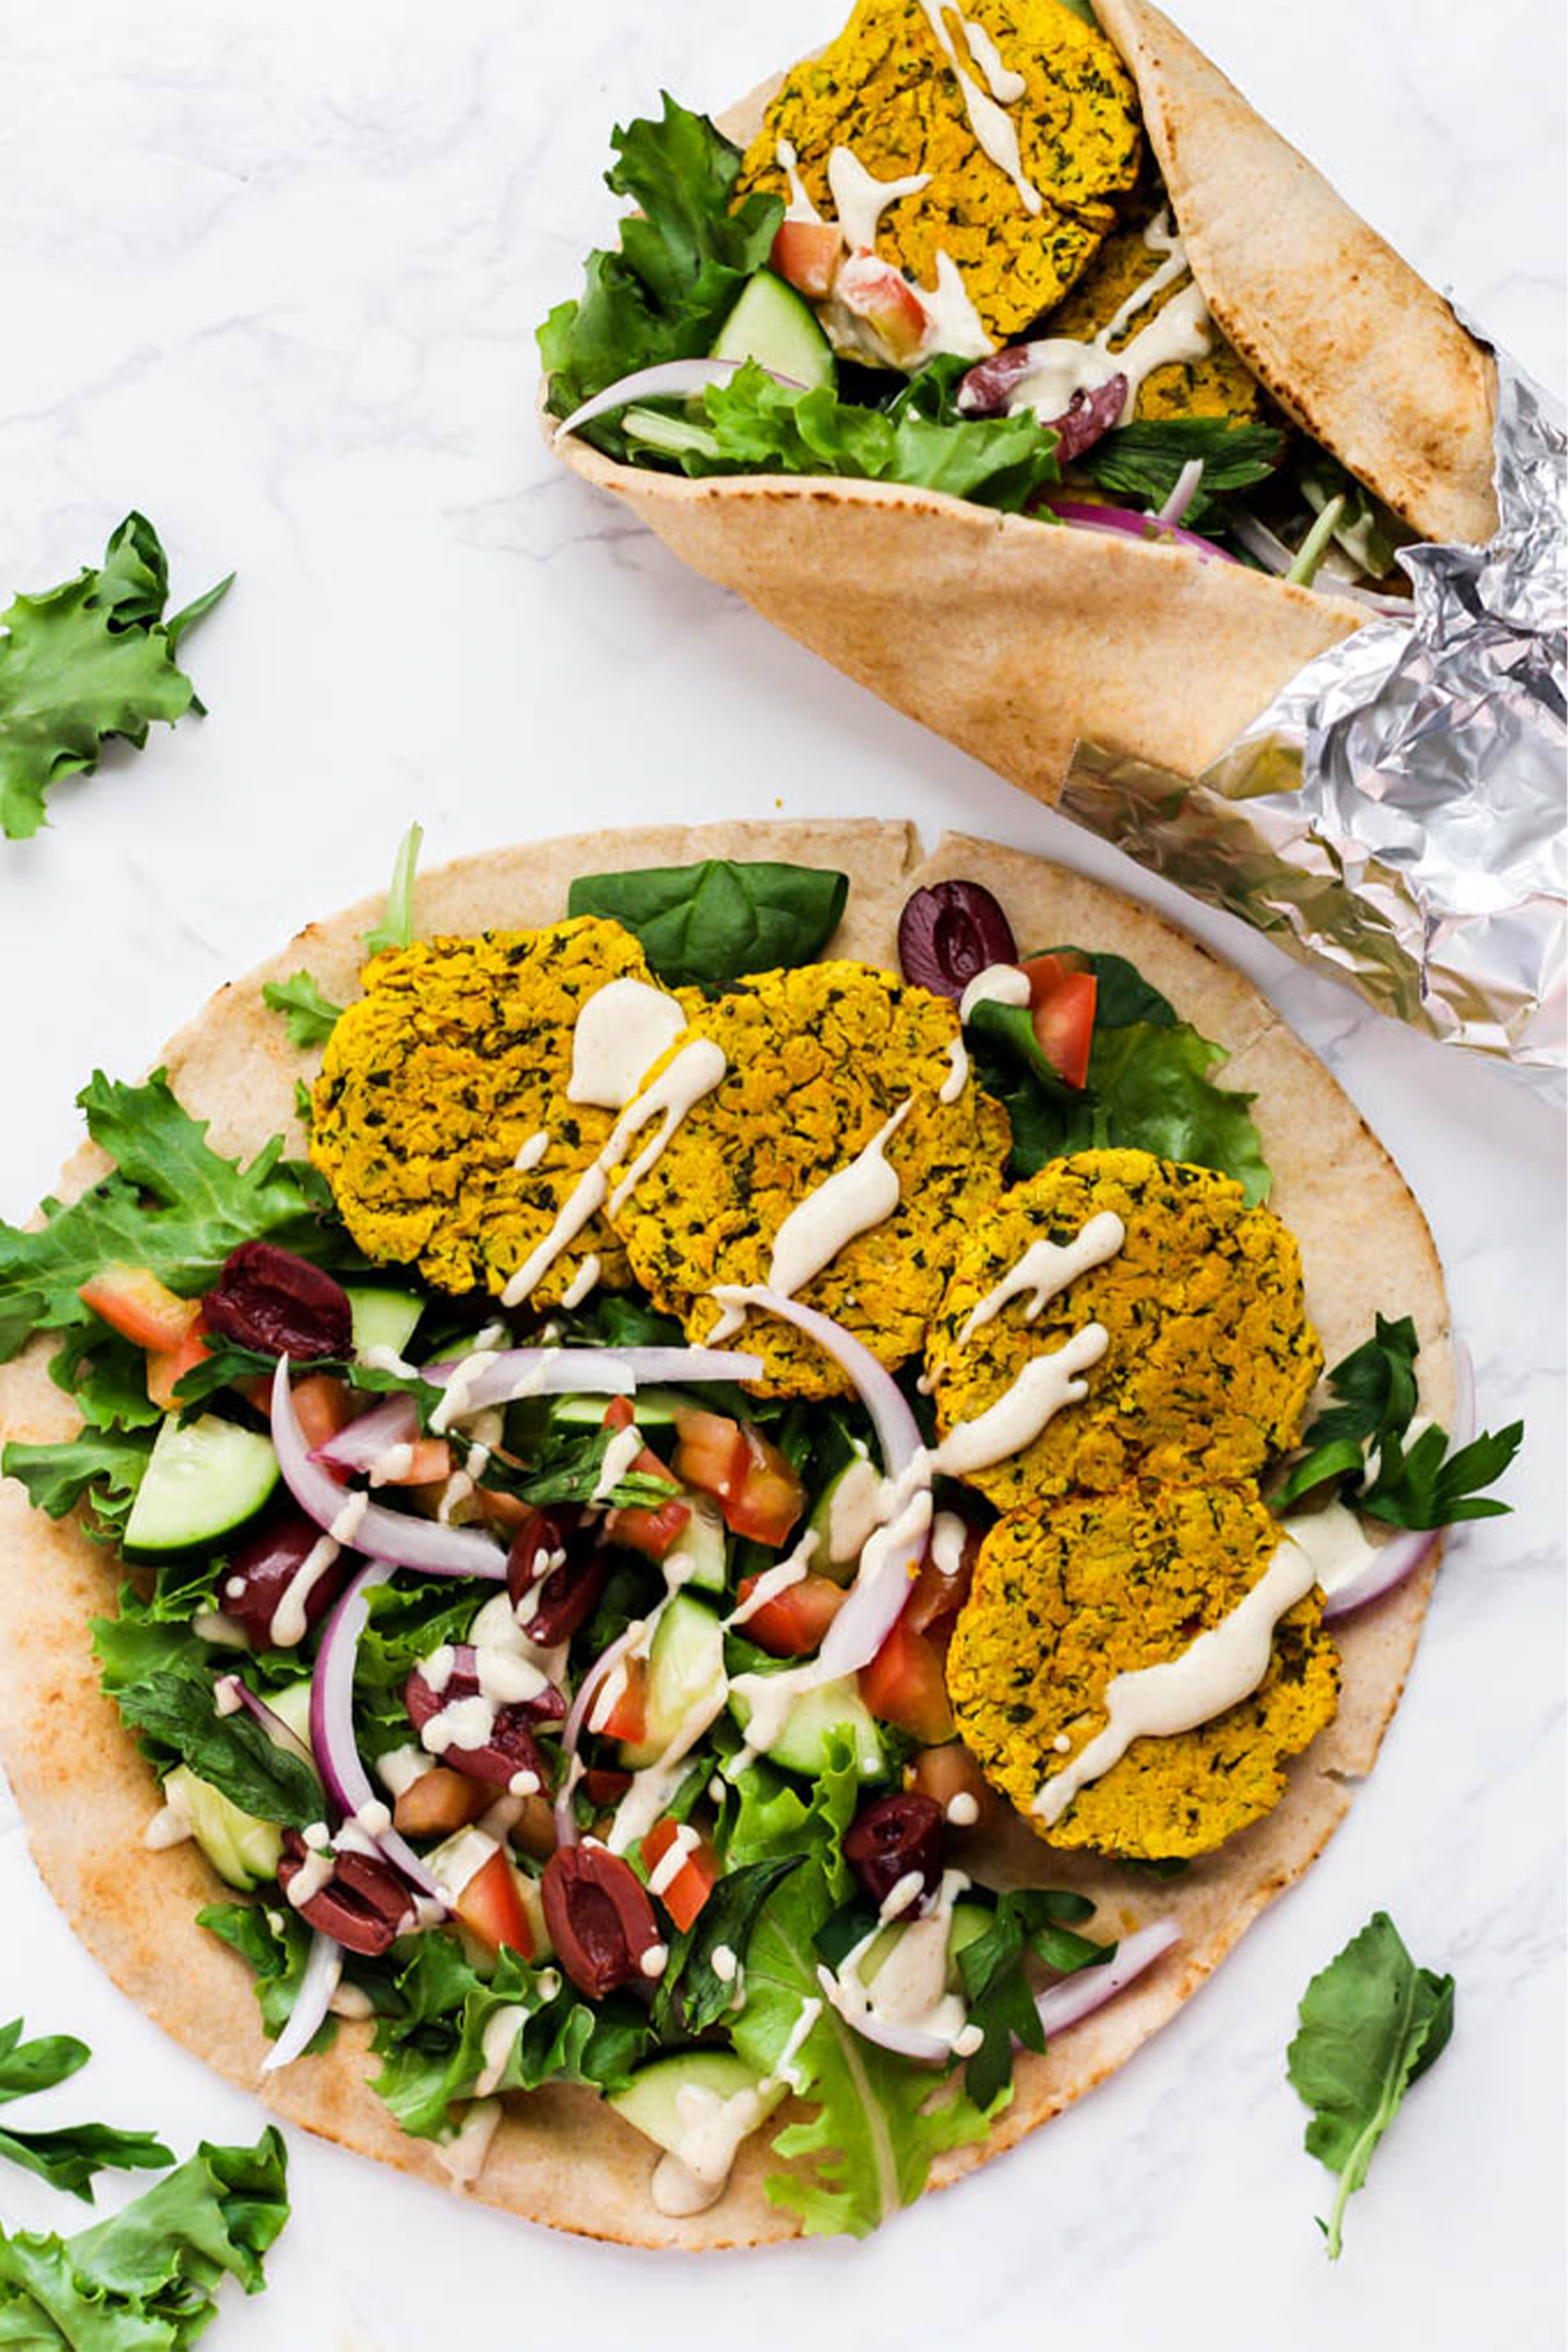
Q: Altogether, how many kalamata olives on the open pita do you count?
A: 8